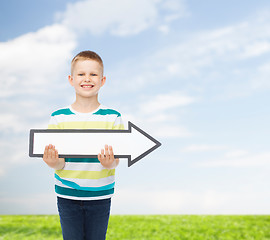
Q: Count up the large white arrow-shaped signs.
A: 1